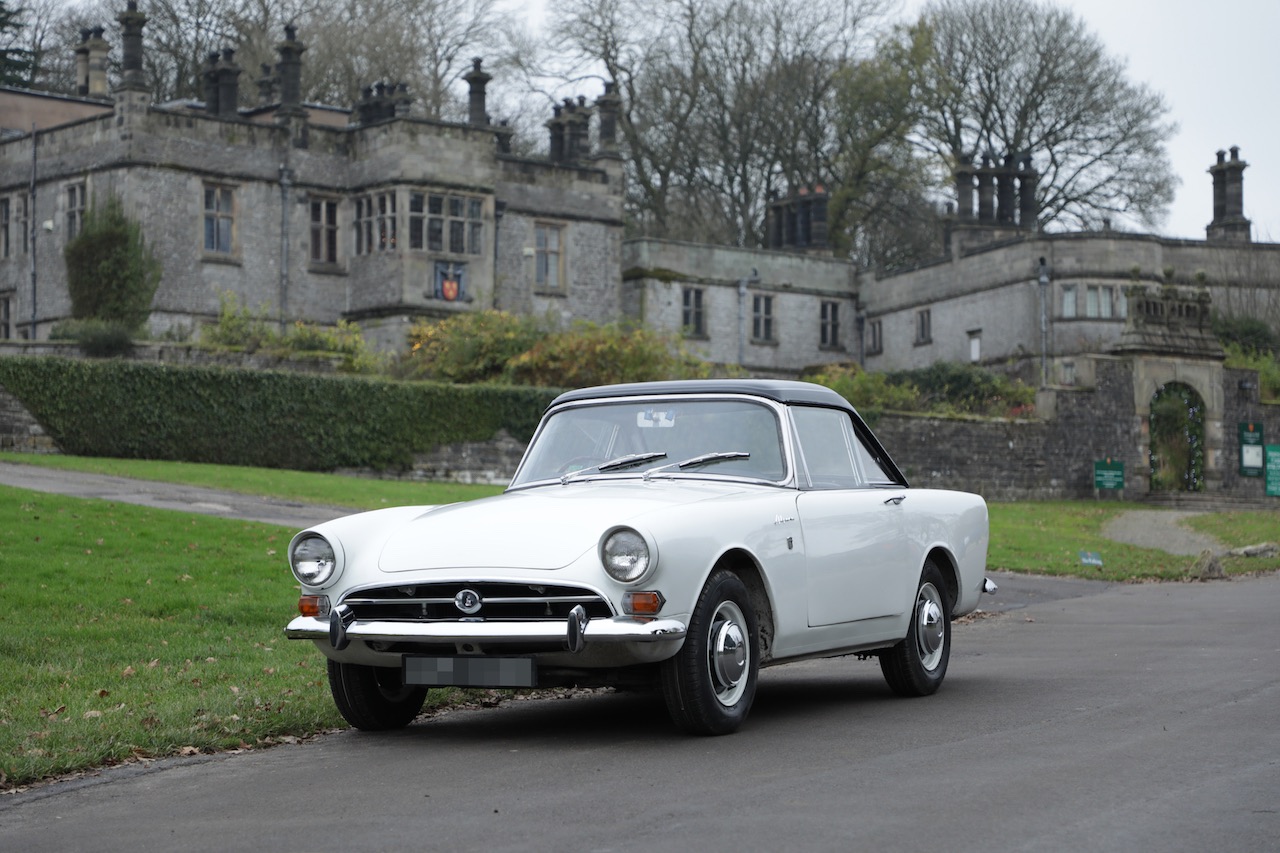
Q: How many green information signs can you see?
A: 3